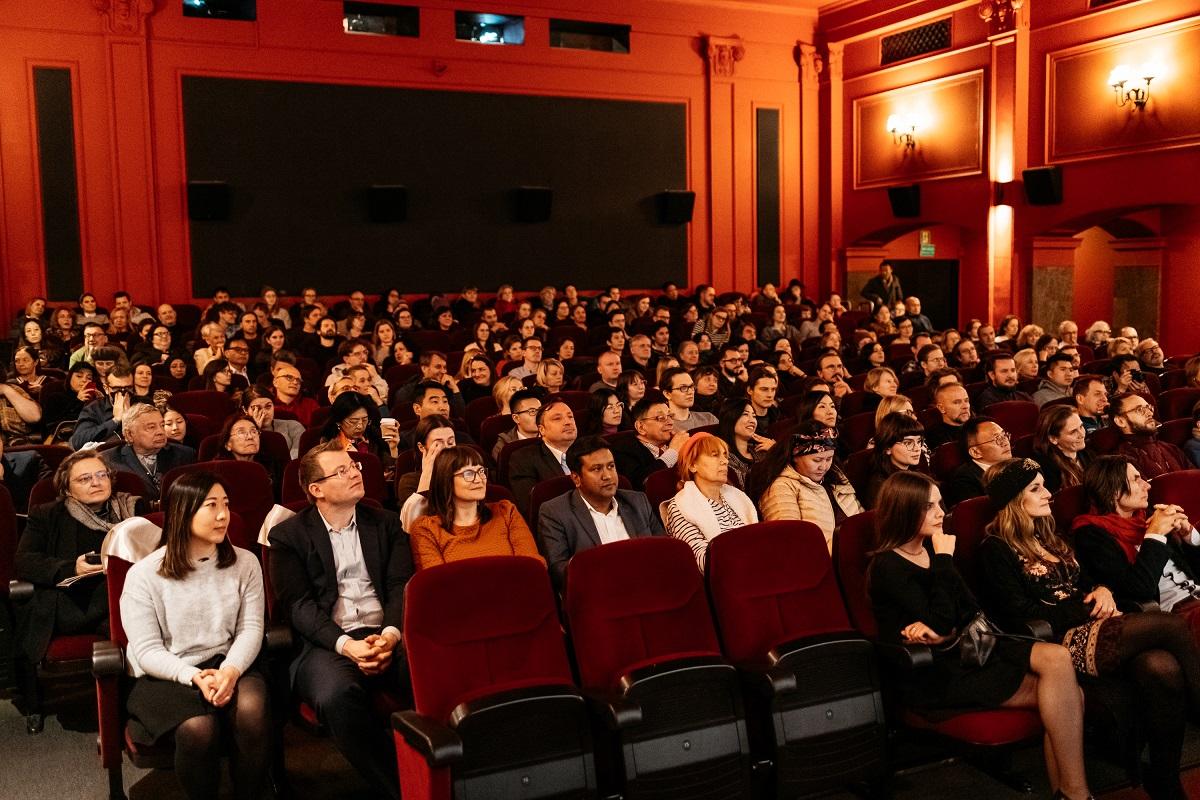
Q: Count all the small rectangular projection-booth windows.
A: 4